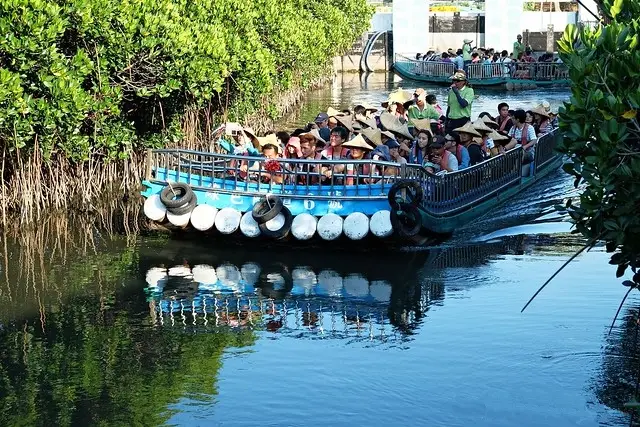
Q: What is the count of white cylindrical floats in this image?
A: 10